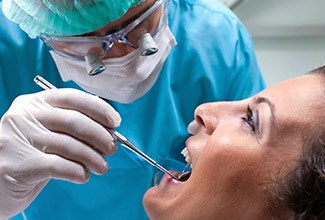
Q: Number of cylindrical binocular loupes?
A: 2